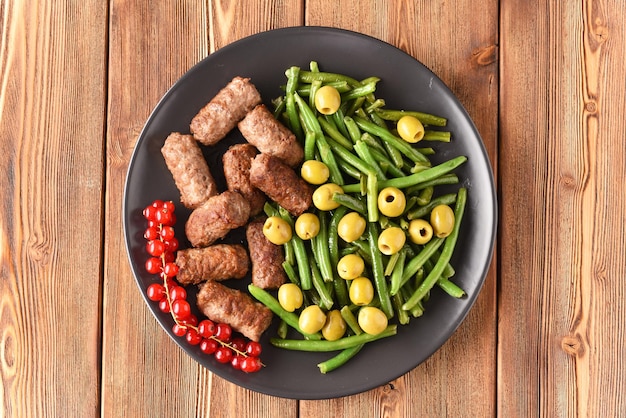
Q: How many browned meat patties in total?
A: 9